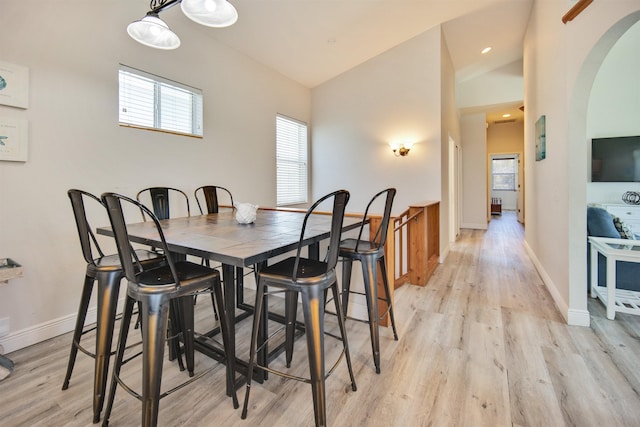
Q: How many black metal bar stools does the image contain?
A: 6